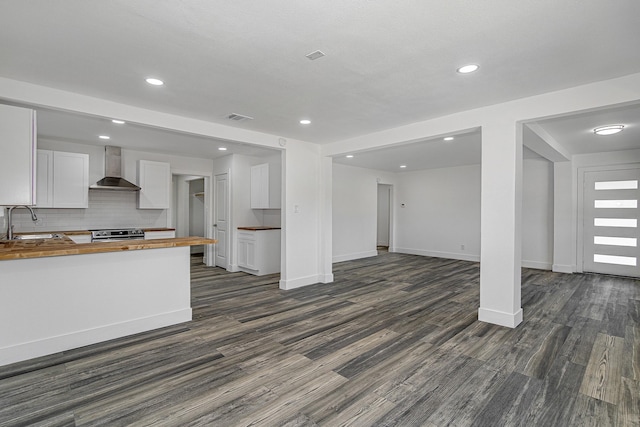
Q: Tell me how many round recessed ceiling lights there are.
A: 9